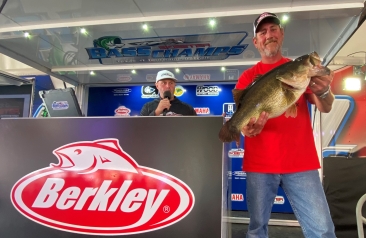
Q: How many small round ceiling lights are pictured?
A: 9